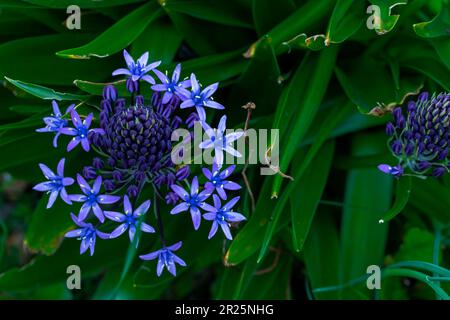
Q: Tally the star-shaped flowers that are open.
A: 14